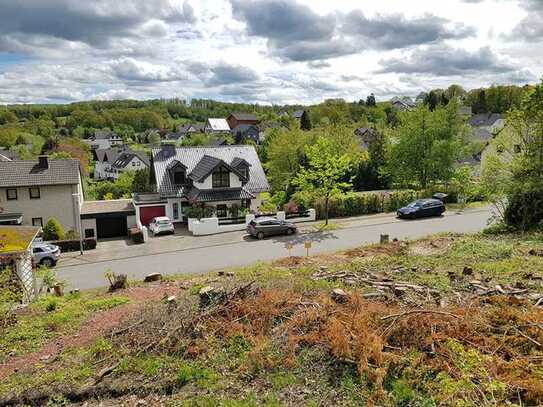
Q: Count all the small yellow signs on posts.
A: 2